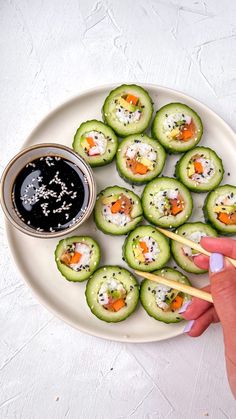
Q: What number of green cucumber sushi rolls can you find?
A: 13